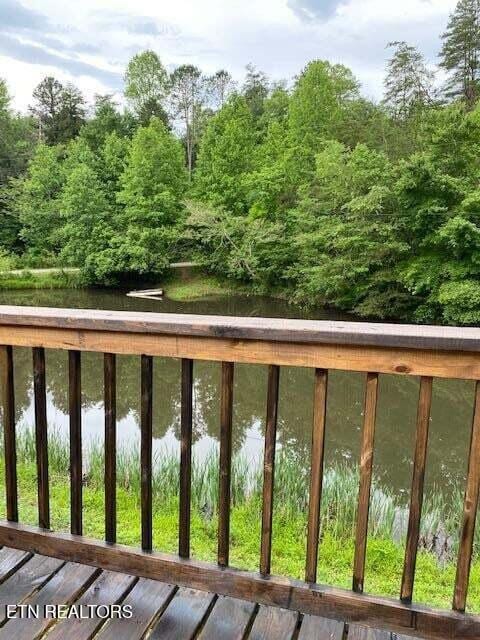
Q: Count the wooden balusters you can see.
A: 12